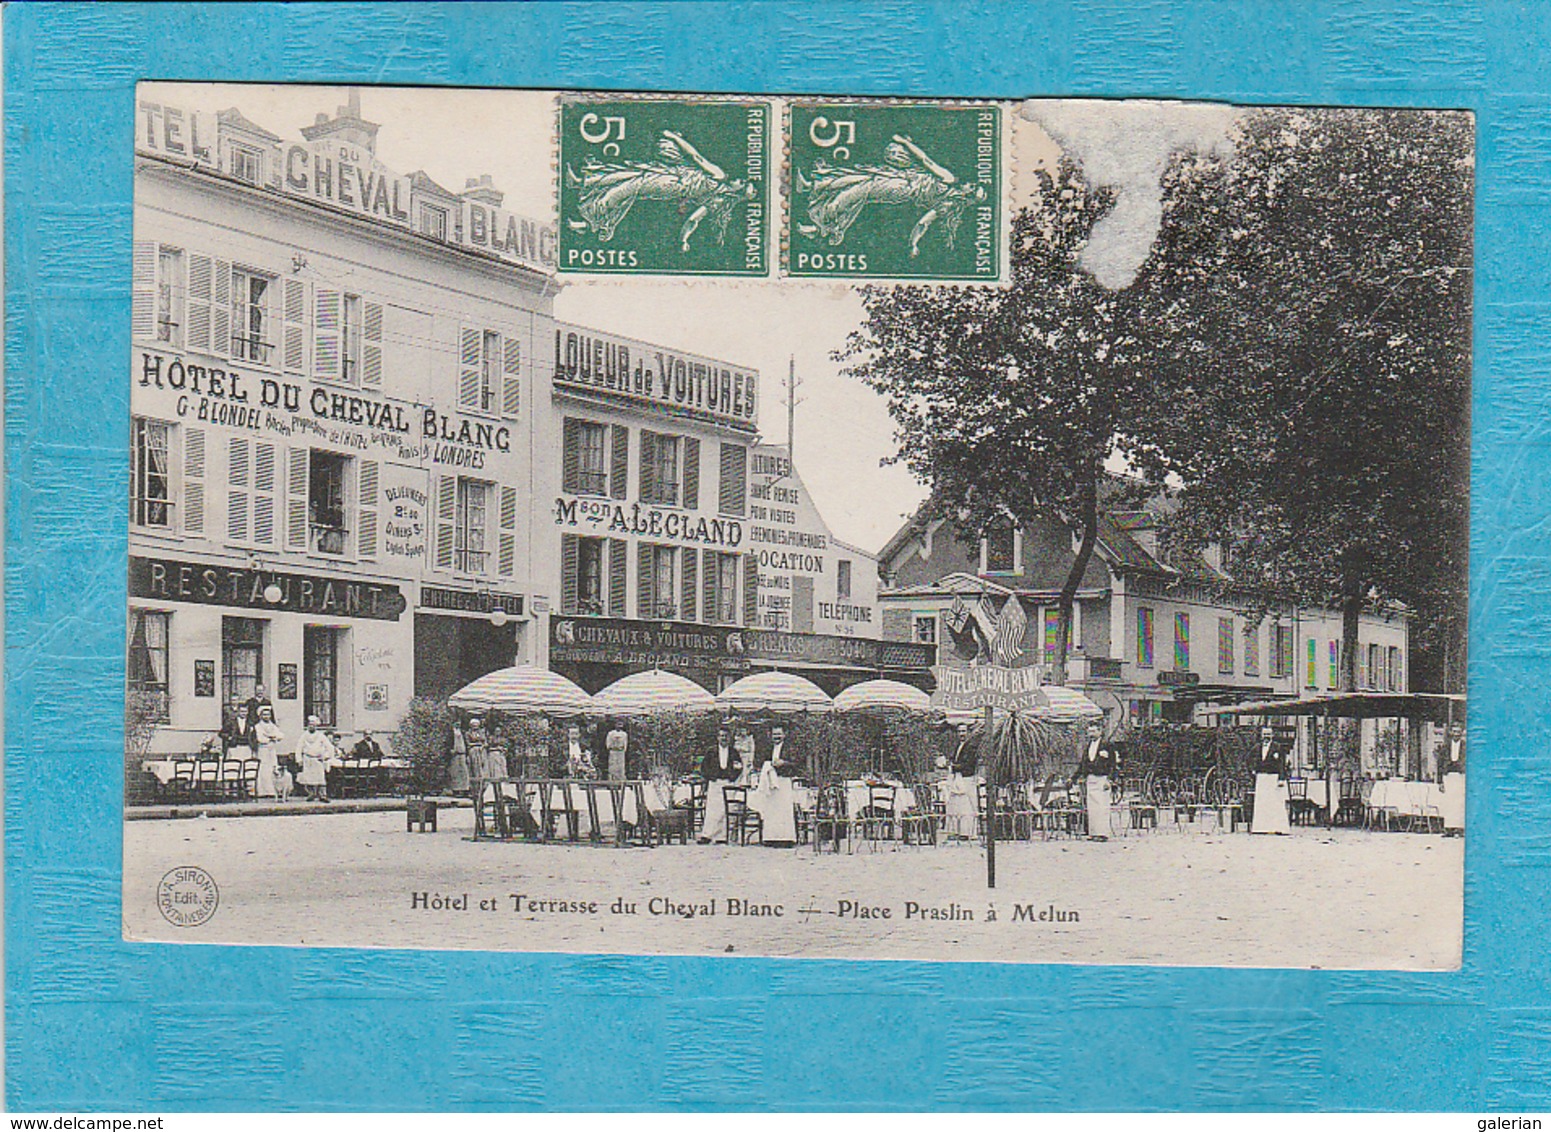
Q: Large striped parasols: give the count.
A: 5